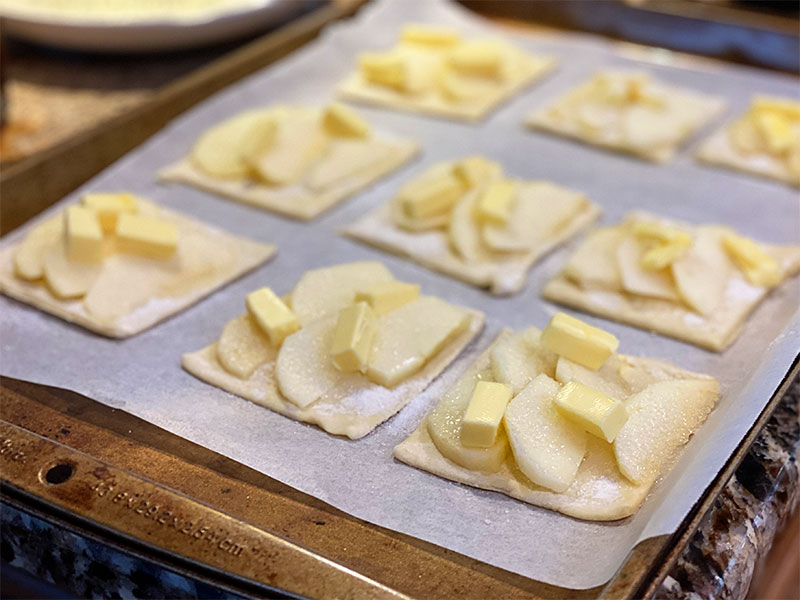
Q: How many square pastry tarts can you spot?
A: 9